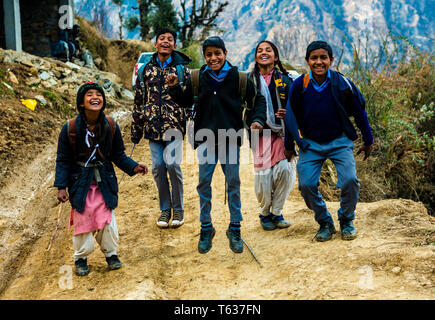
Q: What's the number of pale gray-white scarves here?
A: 1